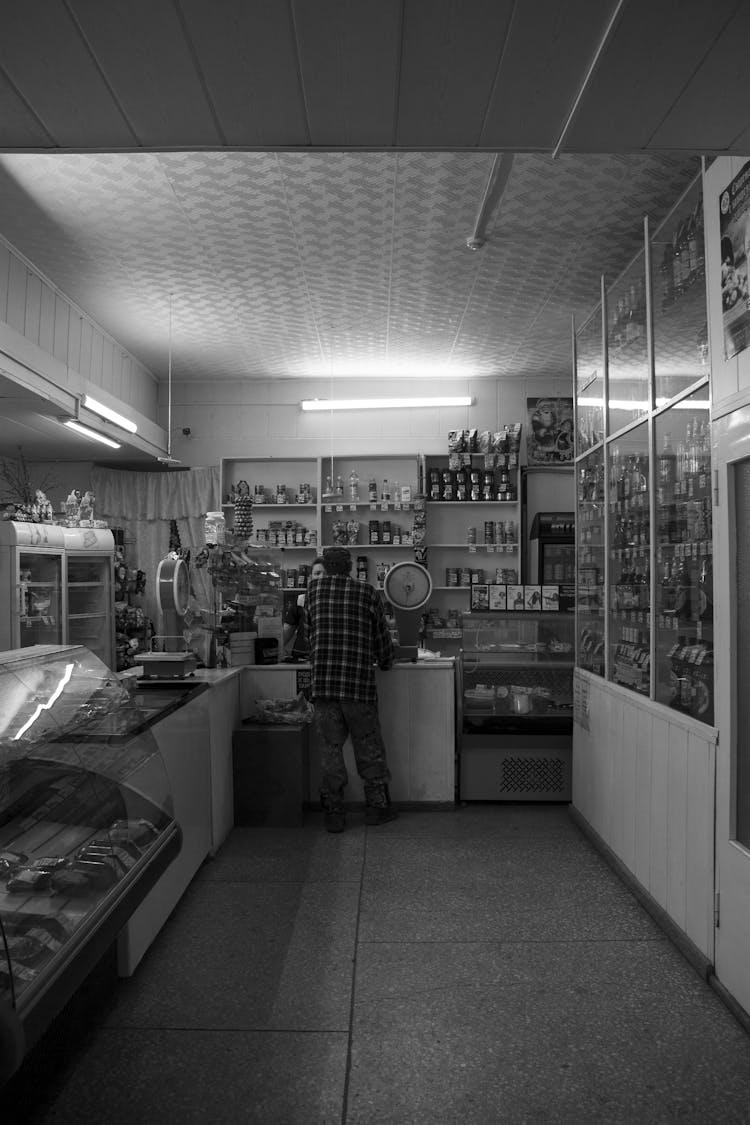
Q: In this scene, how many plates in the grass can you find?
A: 0